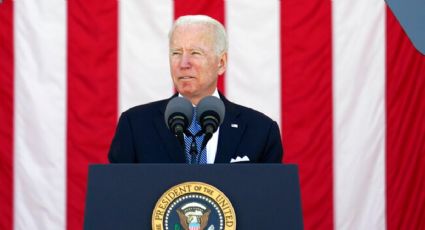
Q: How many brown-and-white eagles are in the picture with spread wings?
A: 1